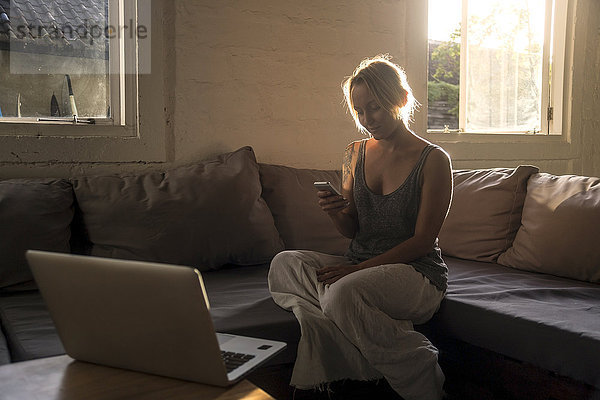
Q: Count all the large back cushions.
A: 5